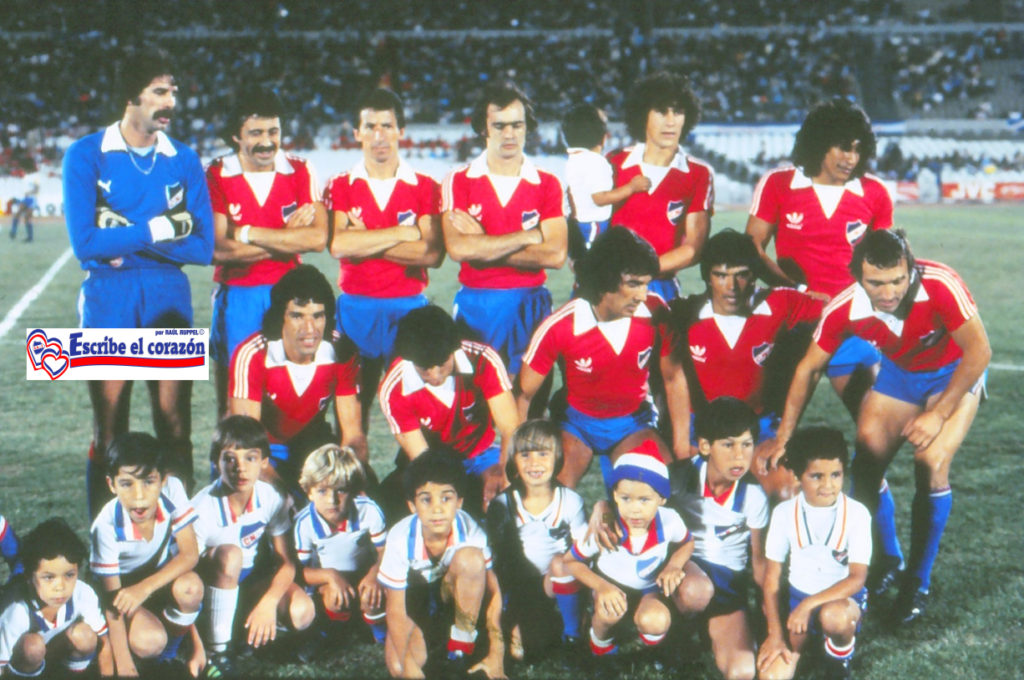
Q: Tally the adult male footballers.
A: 11